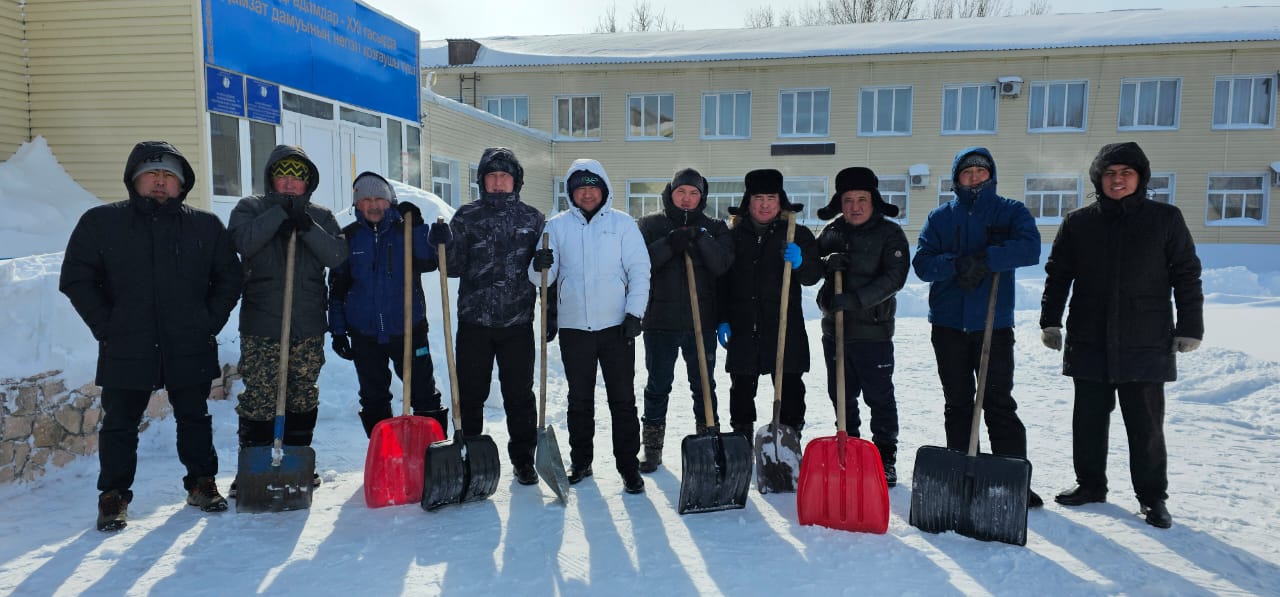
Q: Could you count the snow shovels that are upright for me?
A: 8